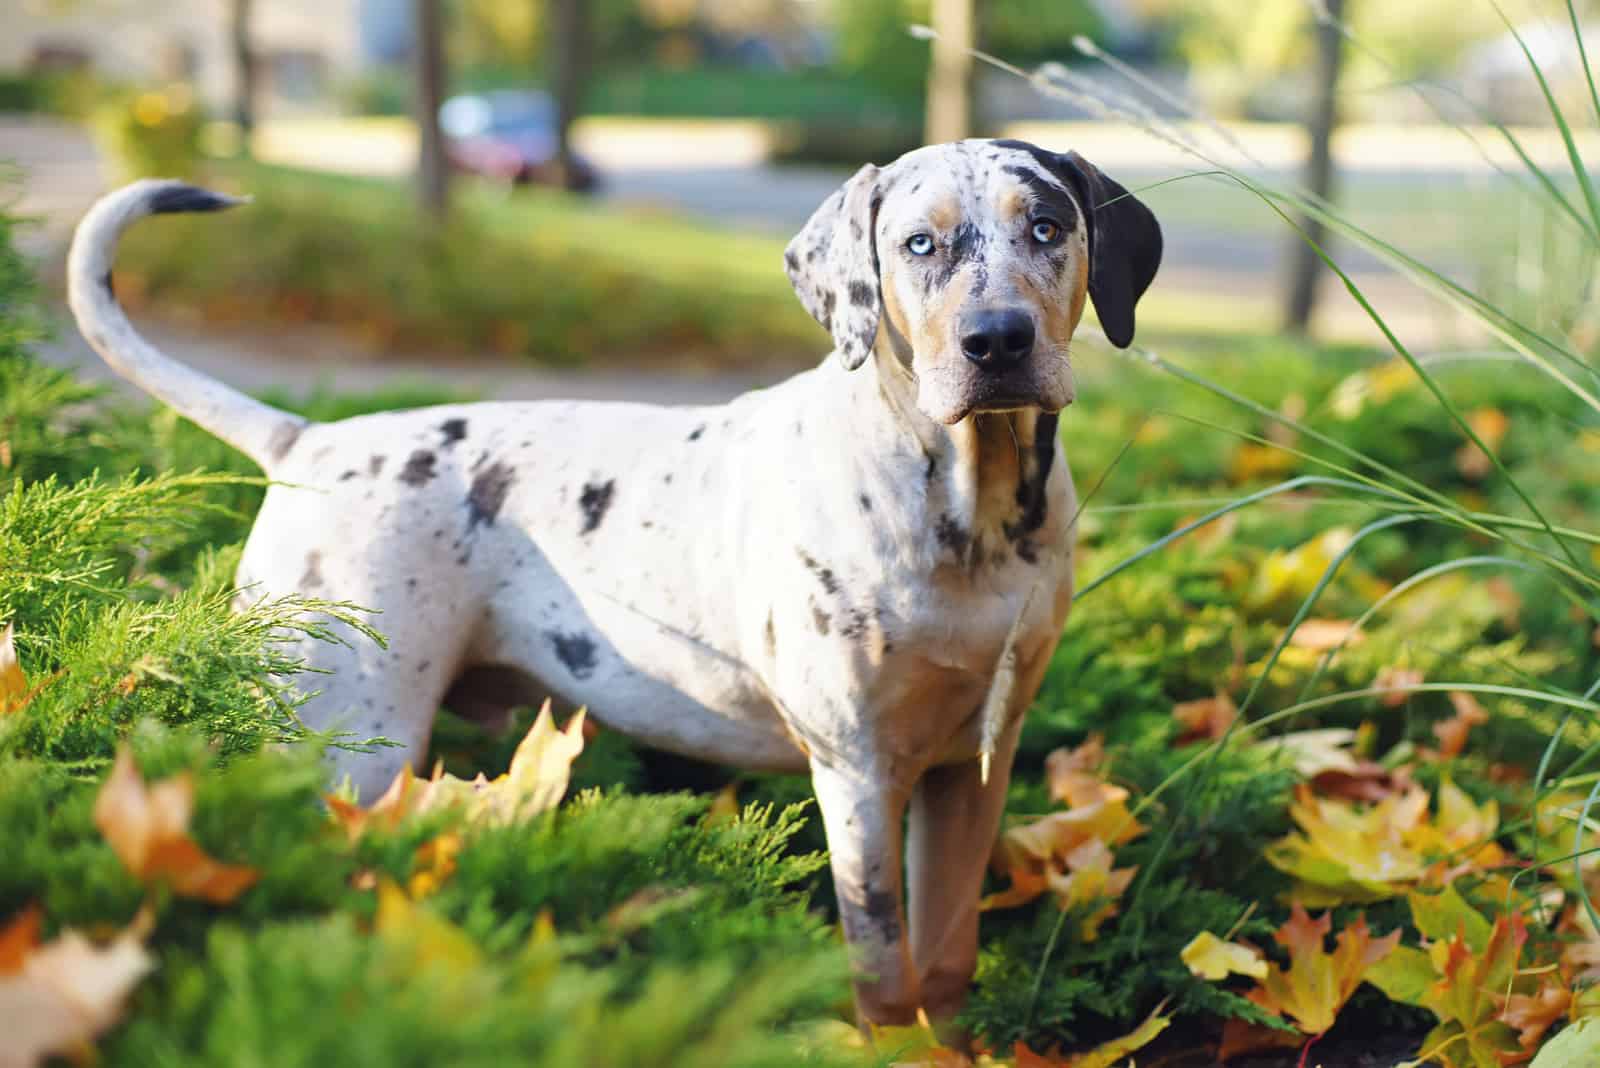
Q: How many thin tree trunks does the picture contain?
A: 5